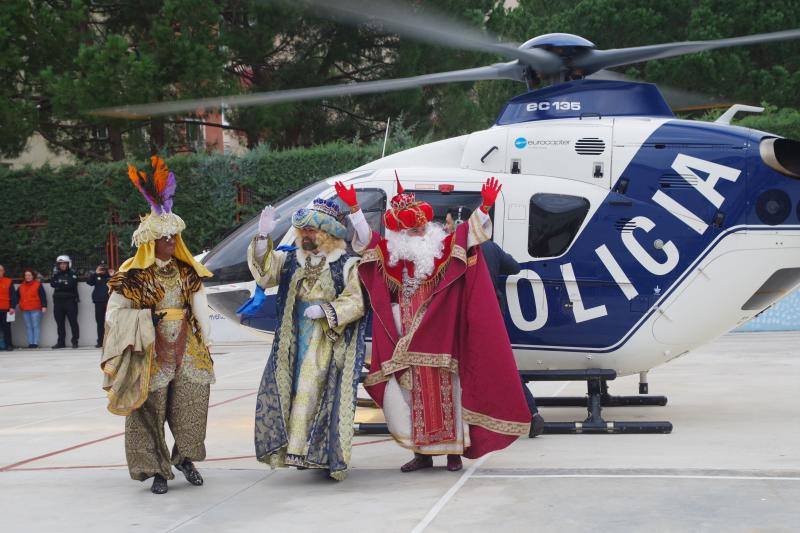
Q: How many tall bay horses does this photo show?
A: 0